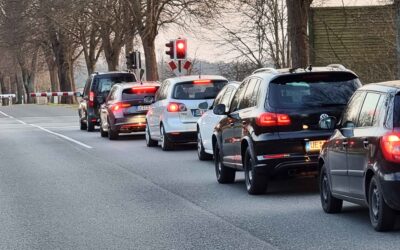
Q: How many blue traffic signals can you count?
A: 0